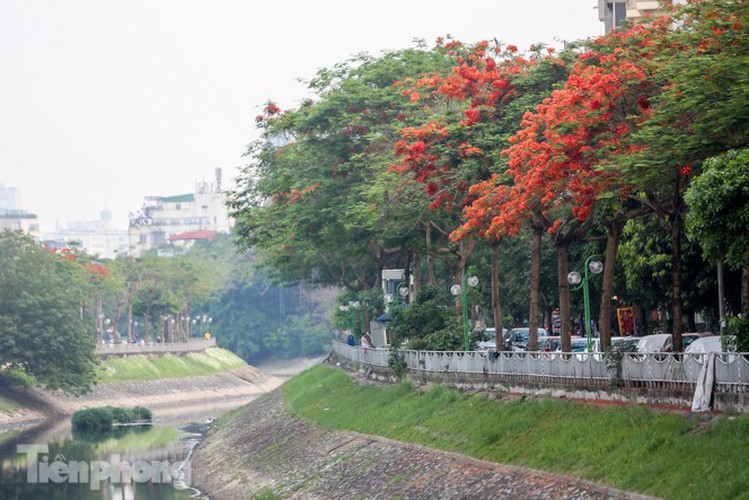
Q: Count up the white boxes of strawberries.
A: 0